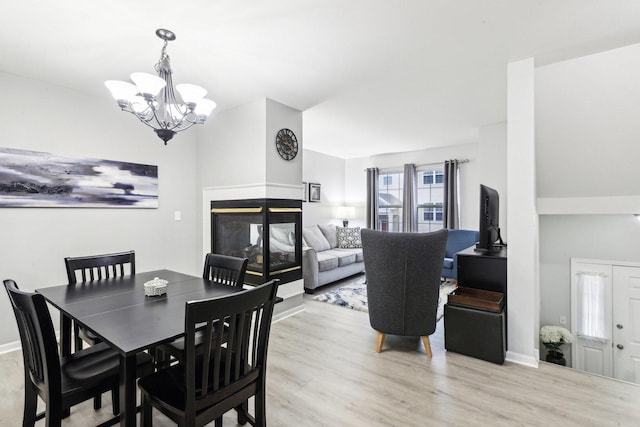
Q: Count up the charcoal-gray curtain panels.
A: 3